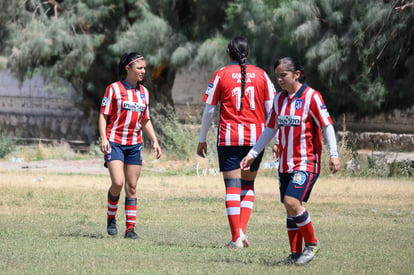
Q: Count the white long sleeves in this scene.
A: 4